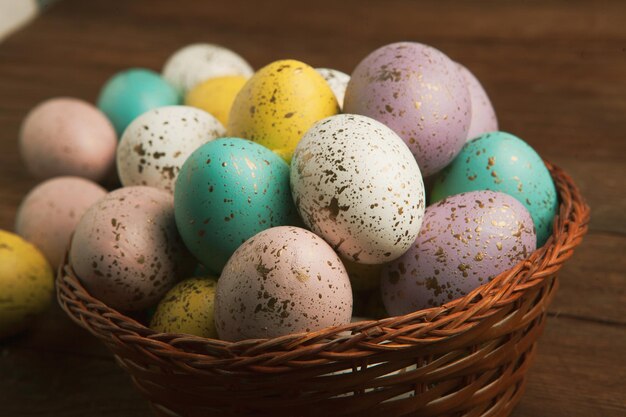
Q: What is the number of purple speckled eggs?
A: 3